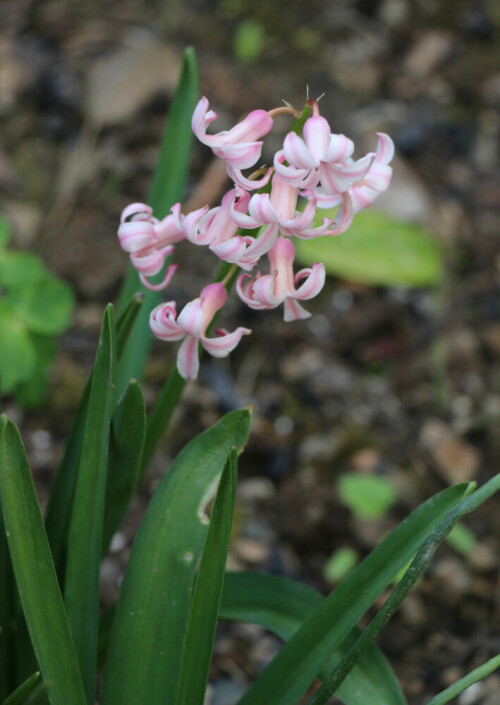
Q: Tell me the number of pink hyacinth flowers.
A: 8